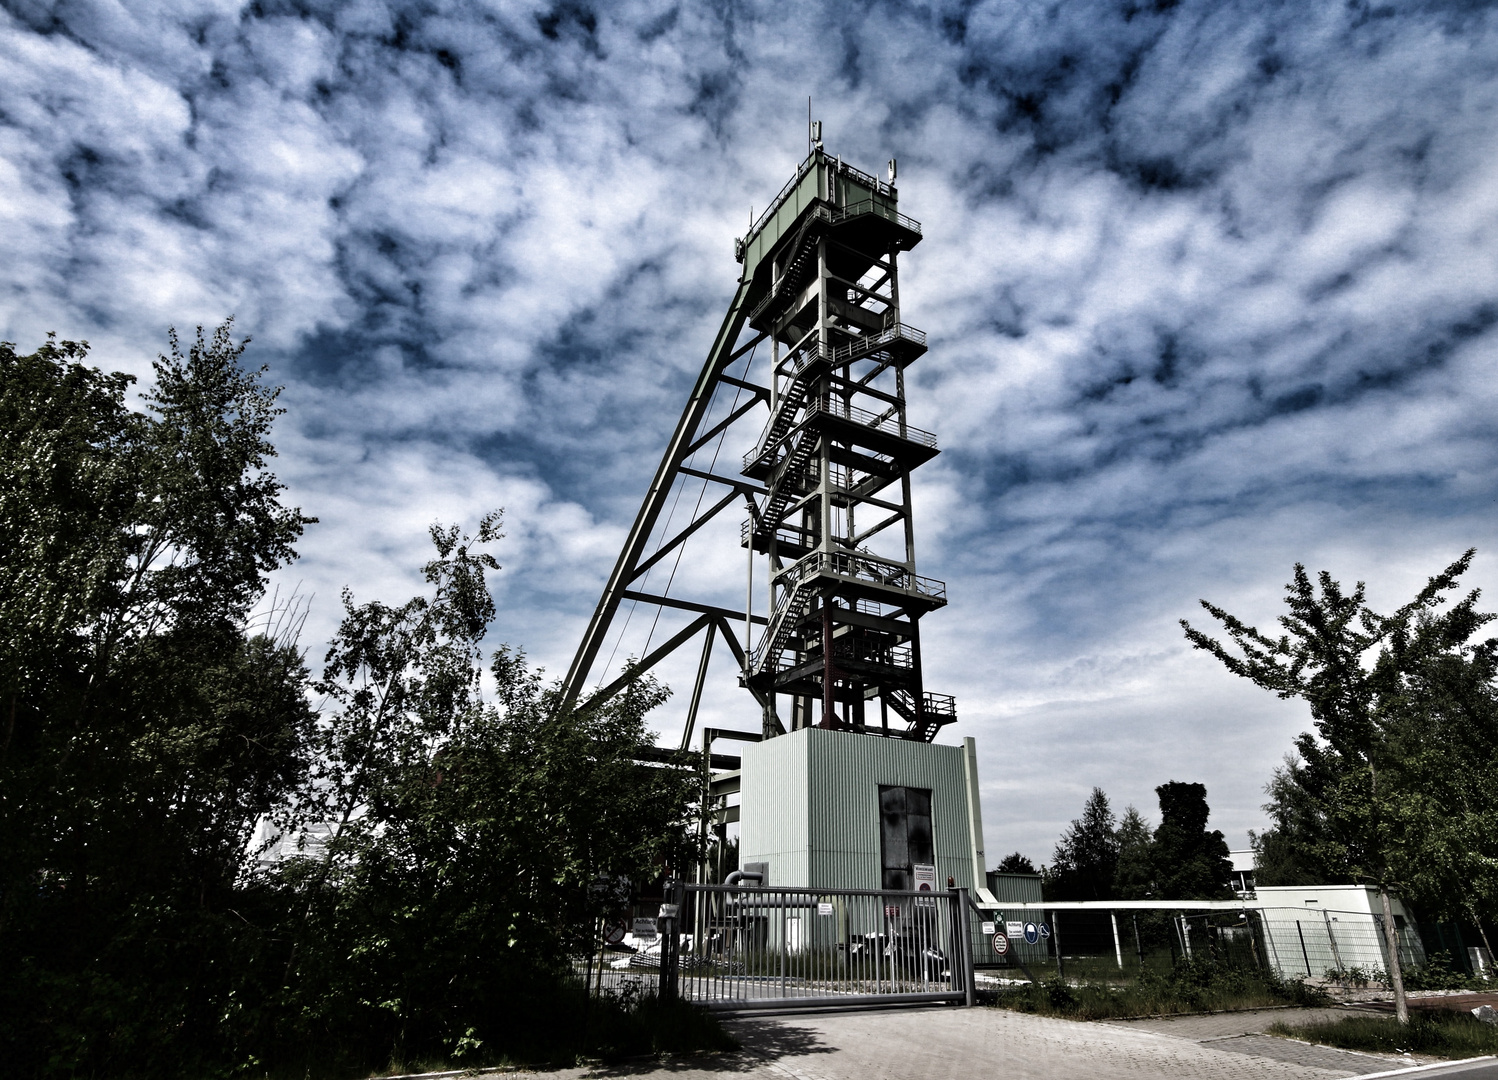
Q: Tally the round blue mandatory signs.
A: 2